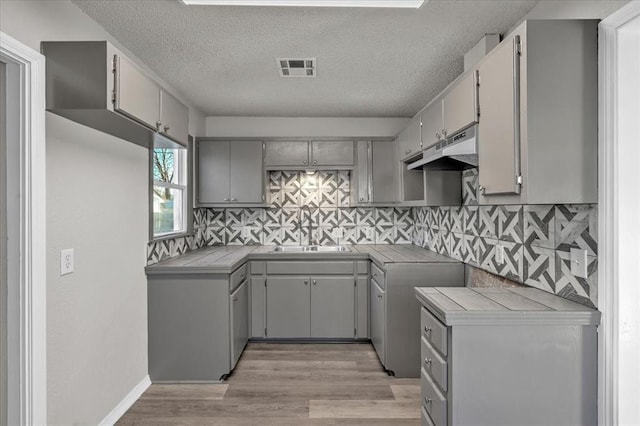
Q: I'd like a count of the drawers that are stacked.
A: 4